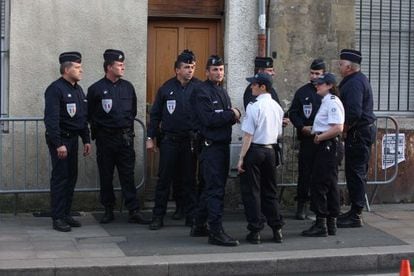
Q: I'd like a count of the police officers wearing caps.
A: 9